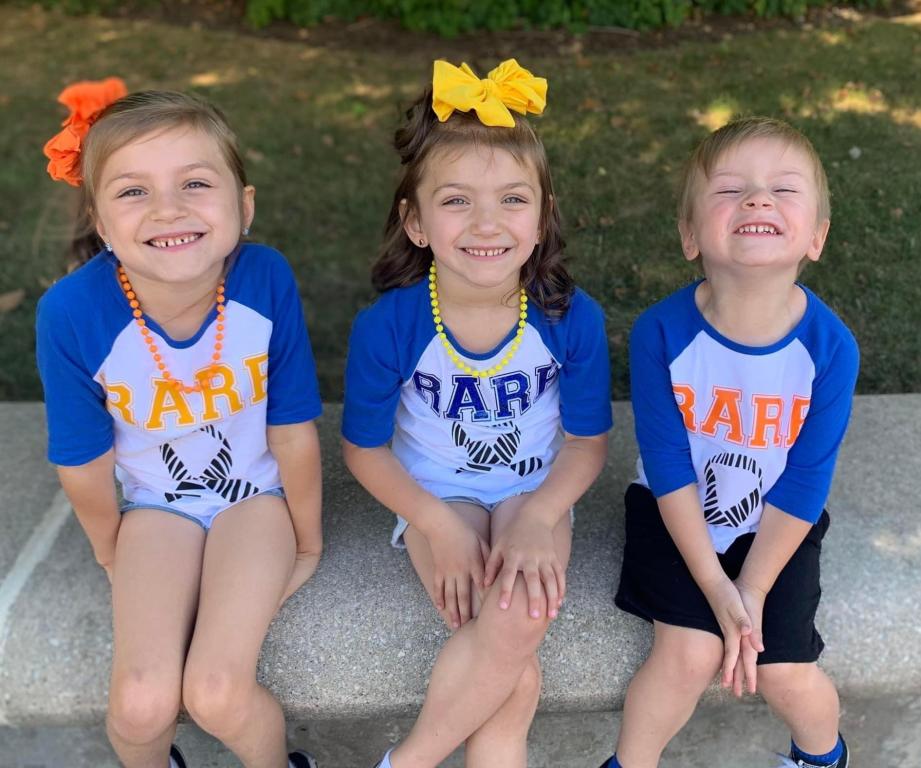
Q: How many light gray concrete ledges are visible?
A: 1